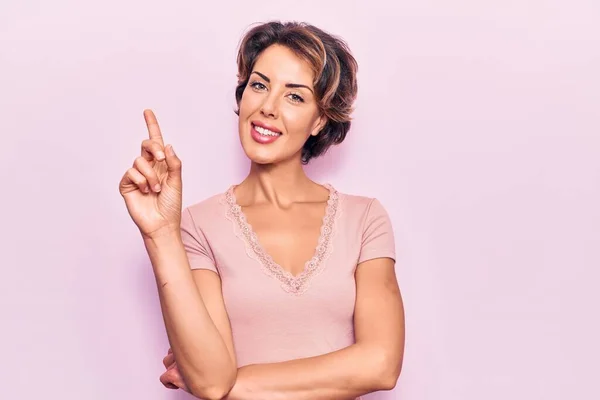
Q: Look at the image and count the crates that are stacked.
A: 0